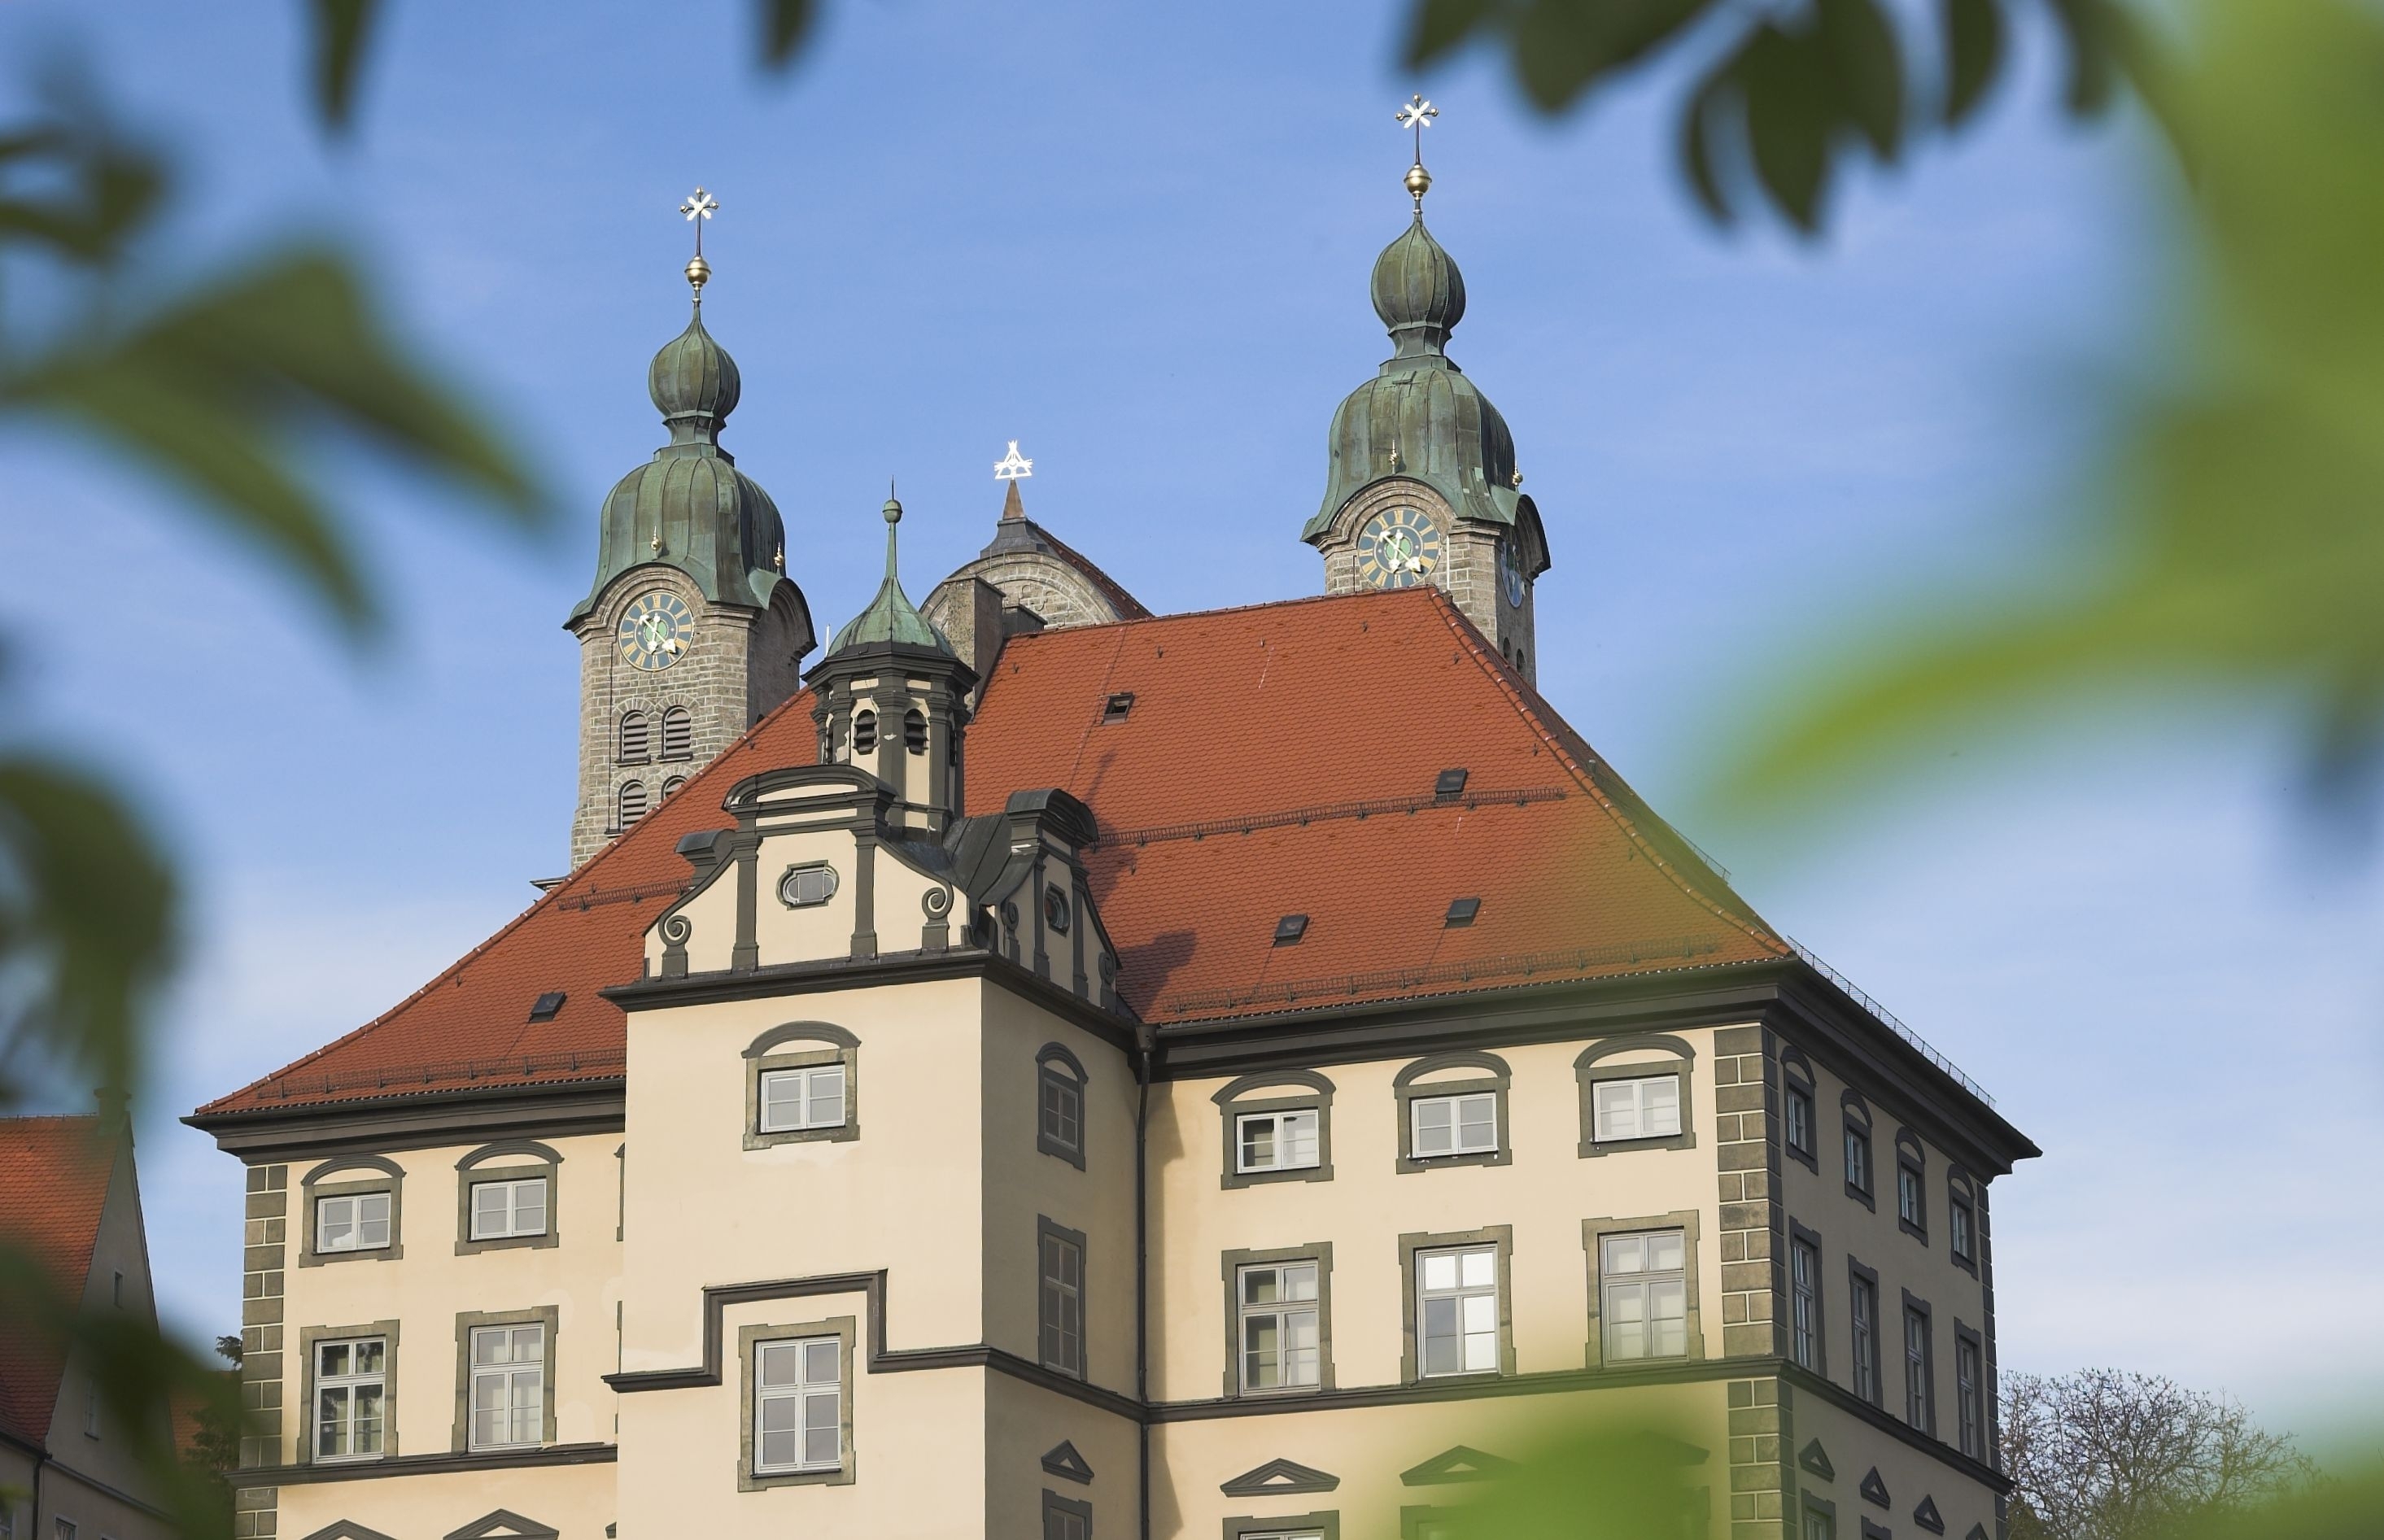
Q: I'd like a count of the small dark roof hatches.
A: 5